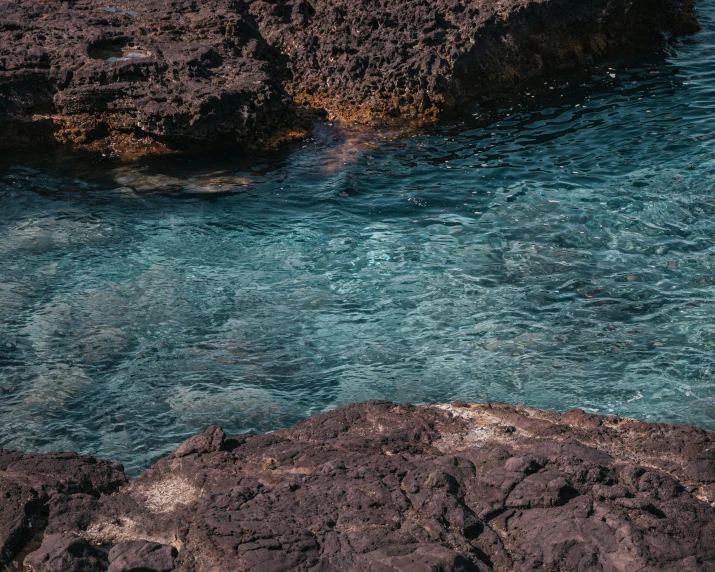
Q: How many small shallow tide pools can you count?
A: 2